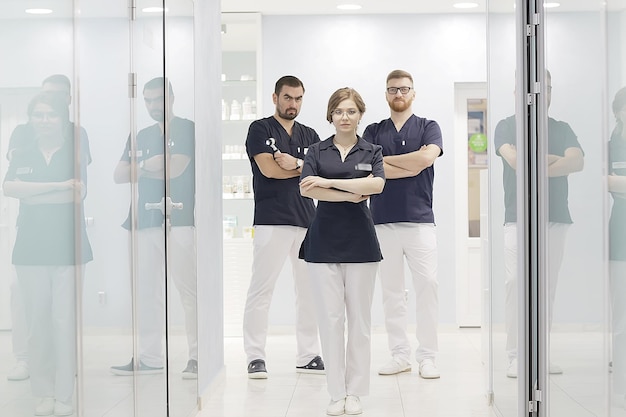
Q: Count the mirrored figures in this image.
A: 5